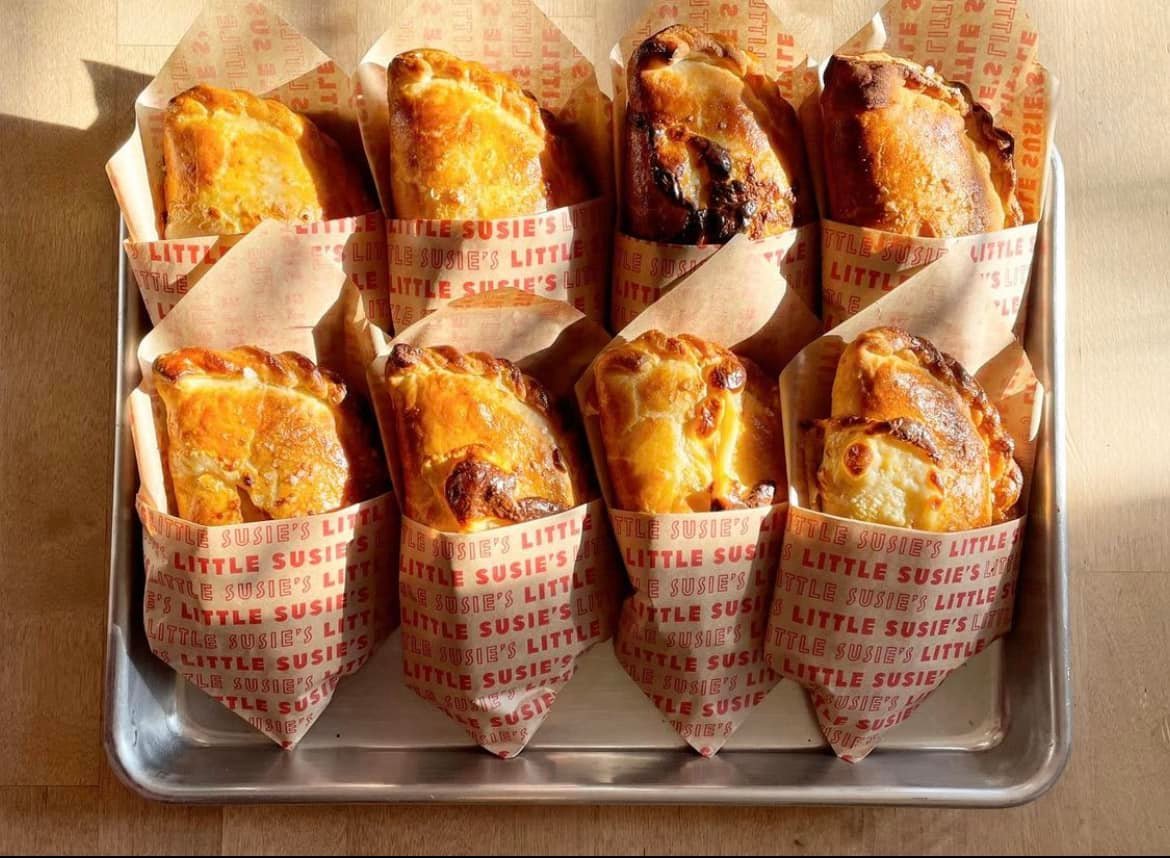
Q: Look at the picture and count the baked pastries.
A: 8